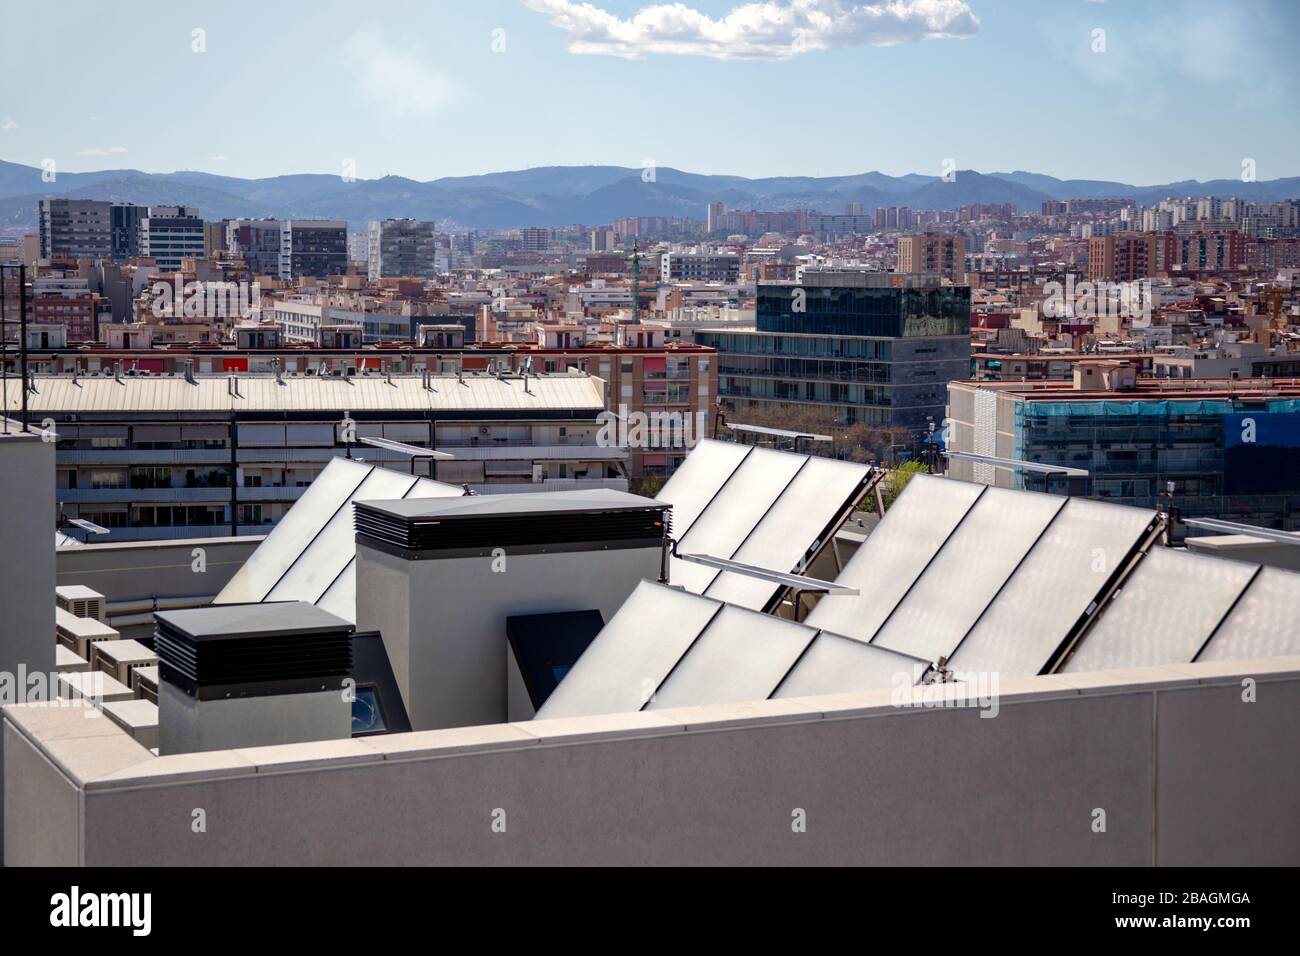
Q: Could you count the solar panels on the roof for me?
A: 14